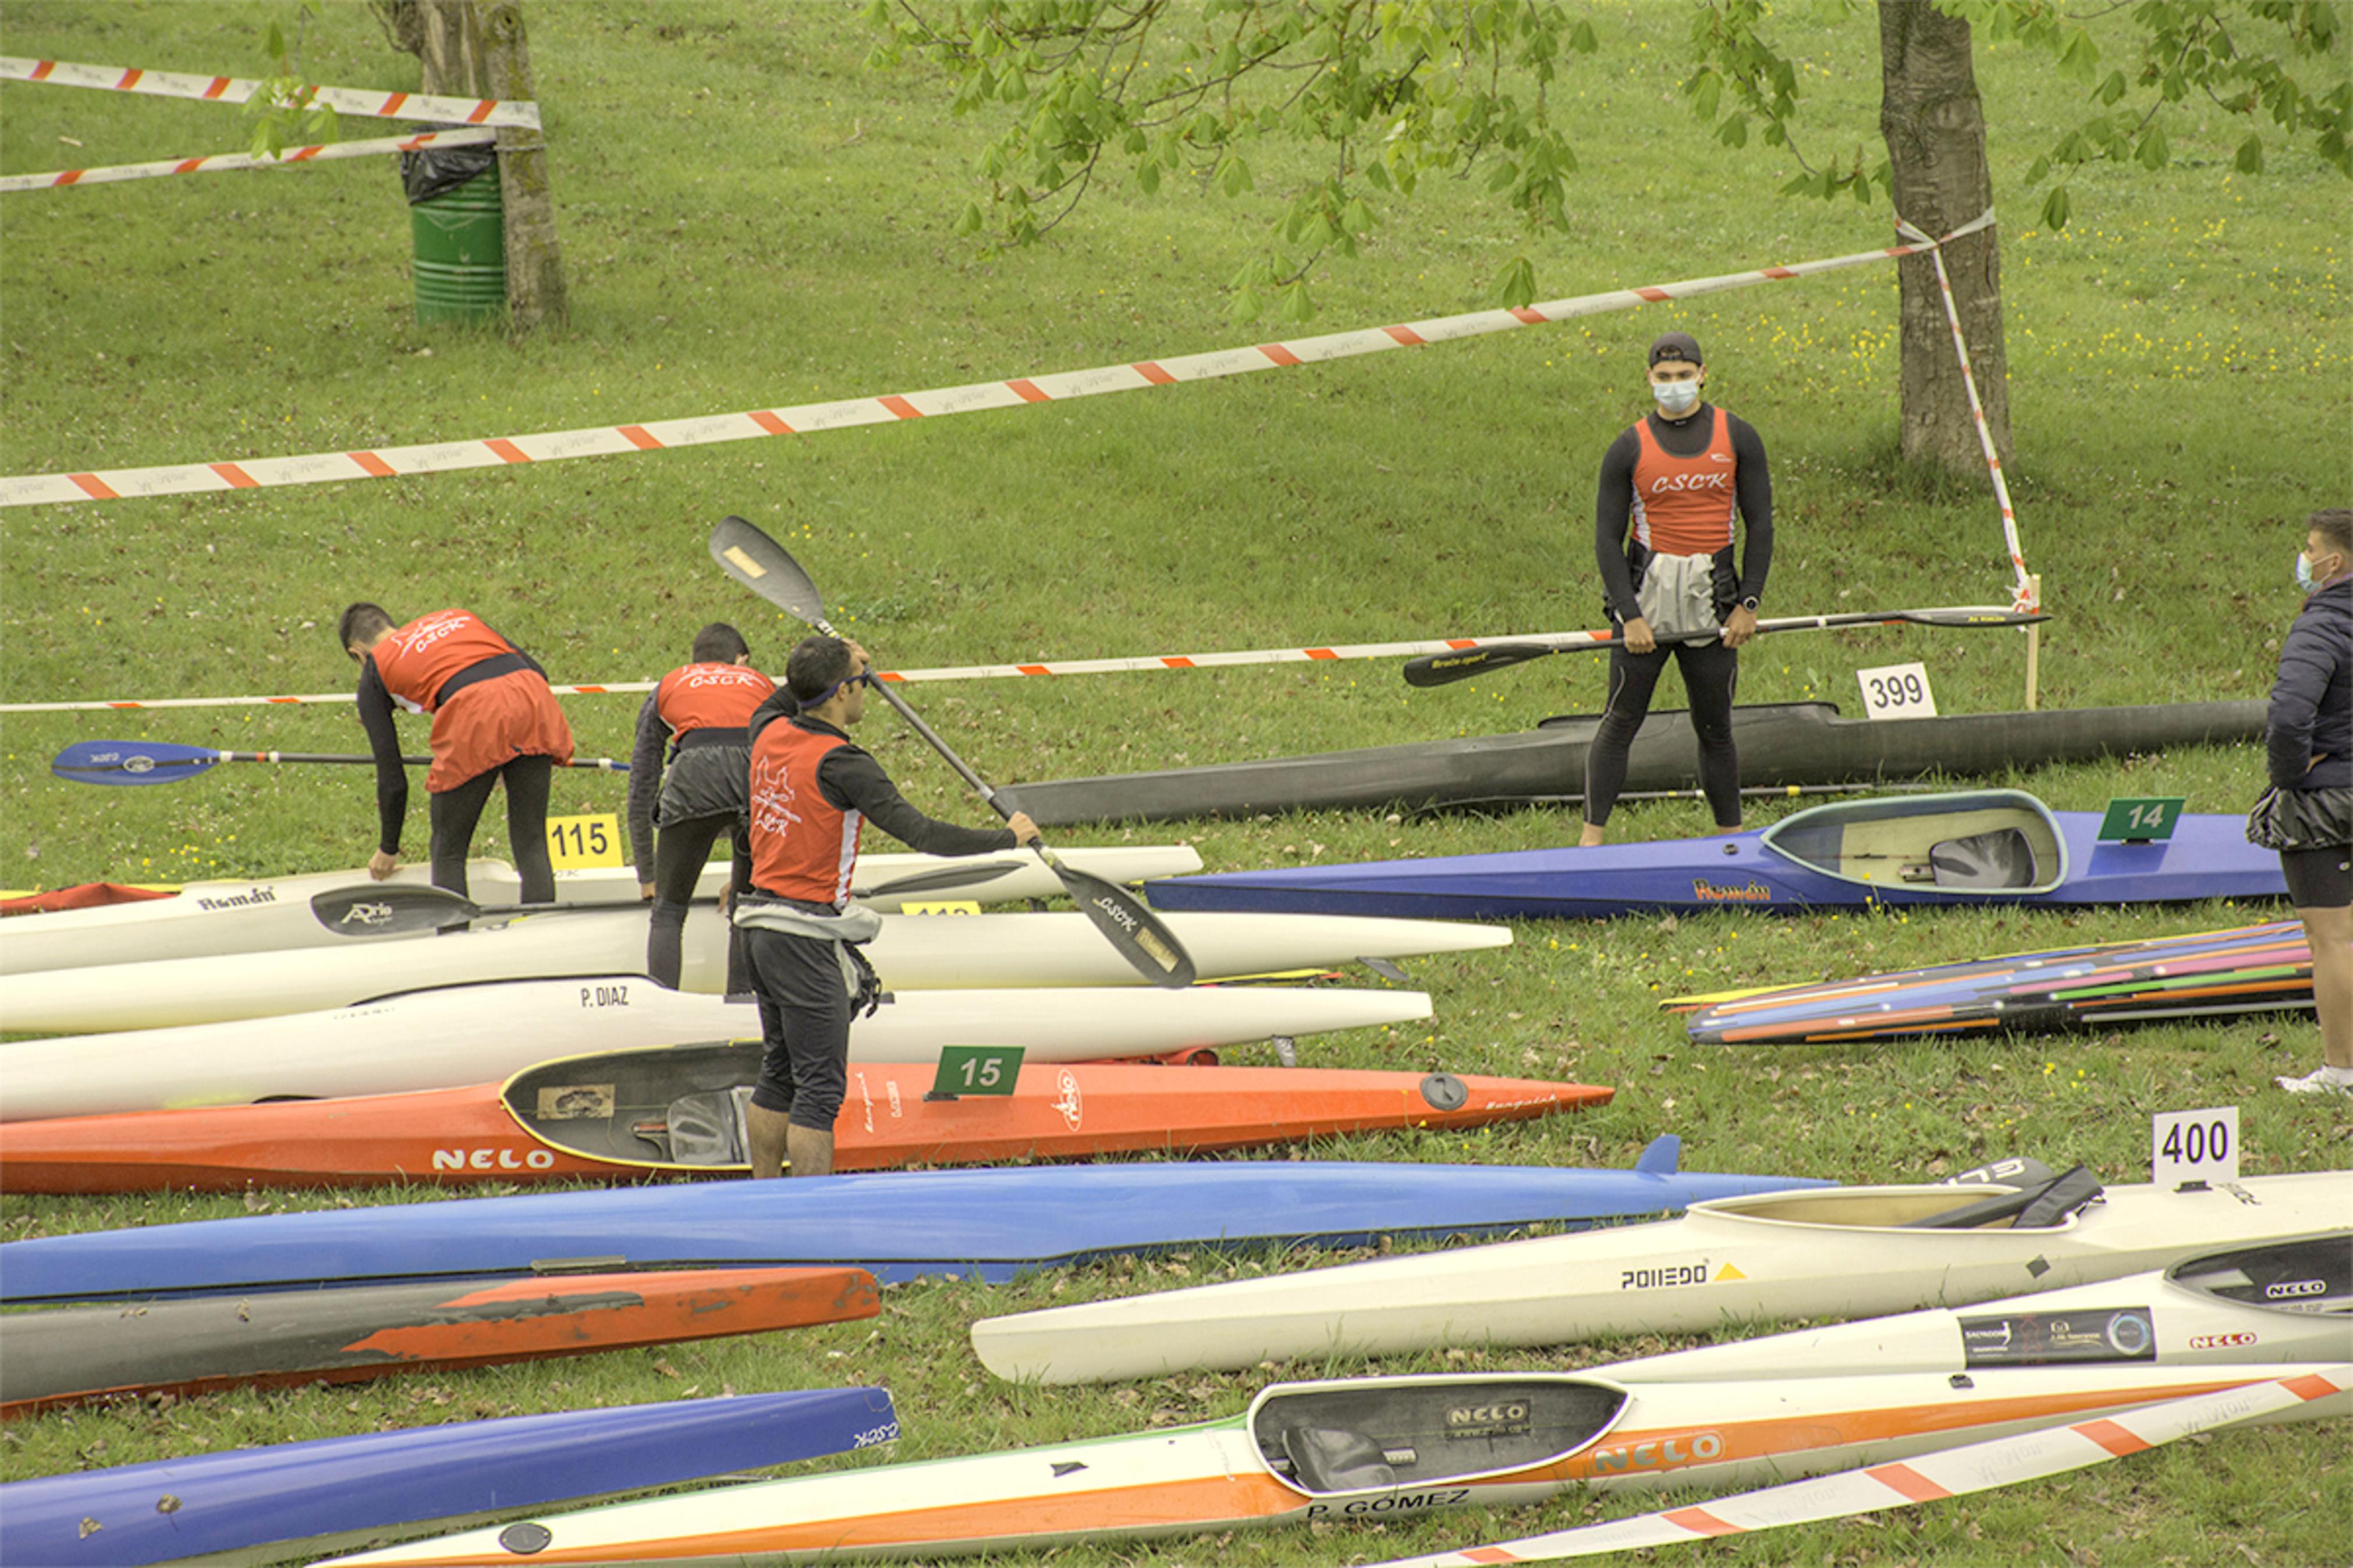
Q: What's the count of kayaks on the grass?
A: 13